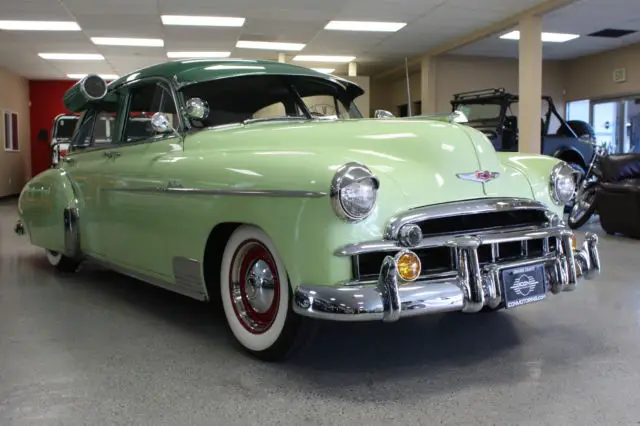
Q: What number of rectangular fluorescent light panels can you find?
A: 11